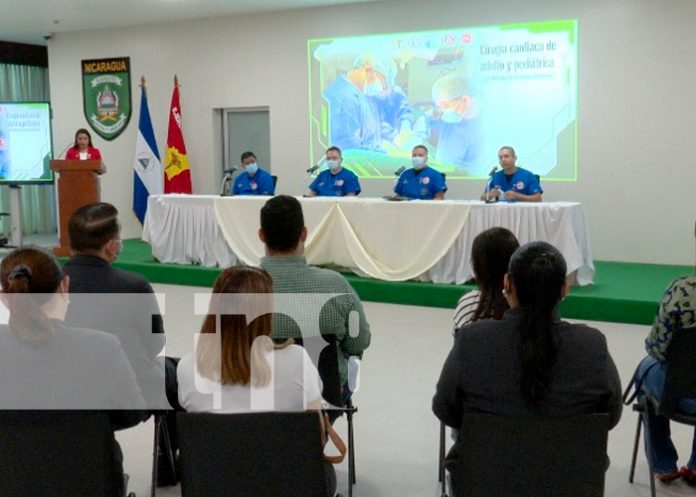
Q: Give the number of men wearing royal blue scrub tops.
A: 4